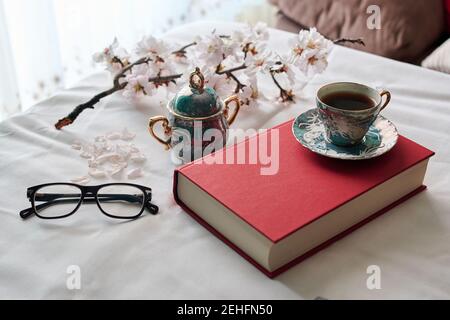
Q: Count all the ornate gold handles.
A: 3